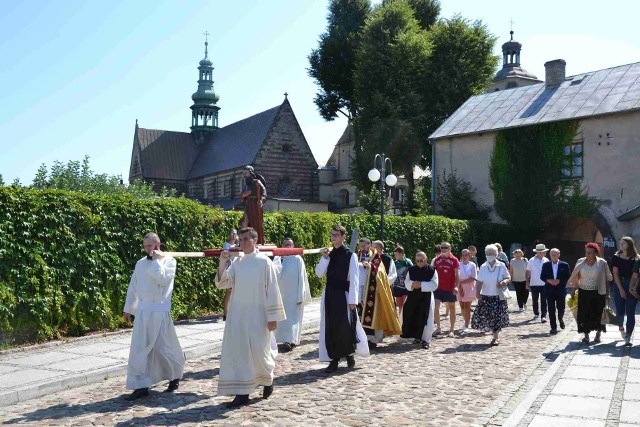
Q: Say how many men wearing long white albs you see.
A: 3